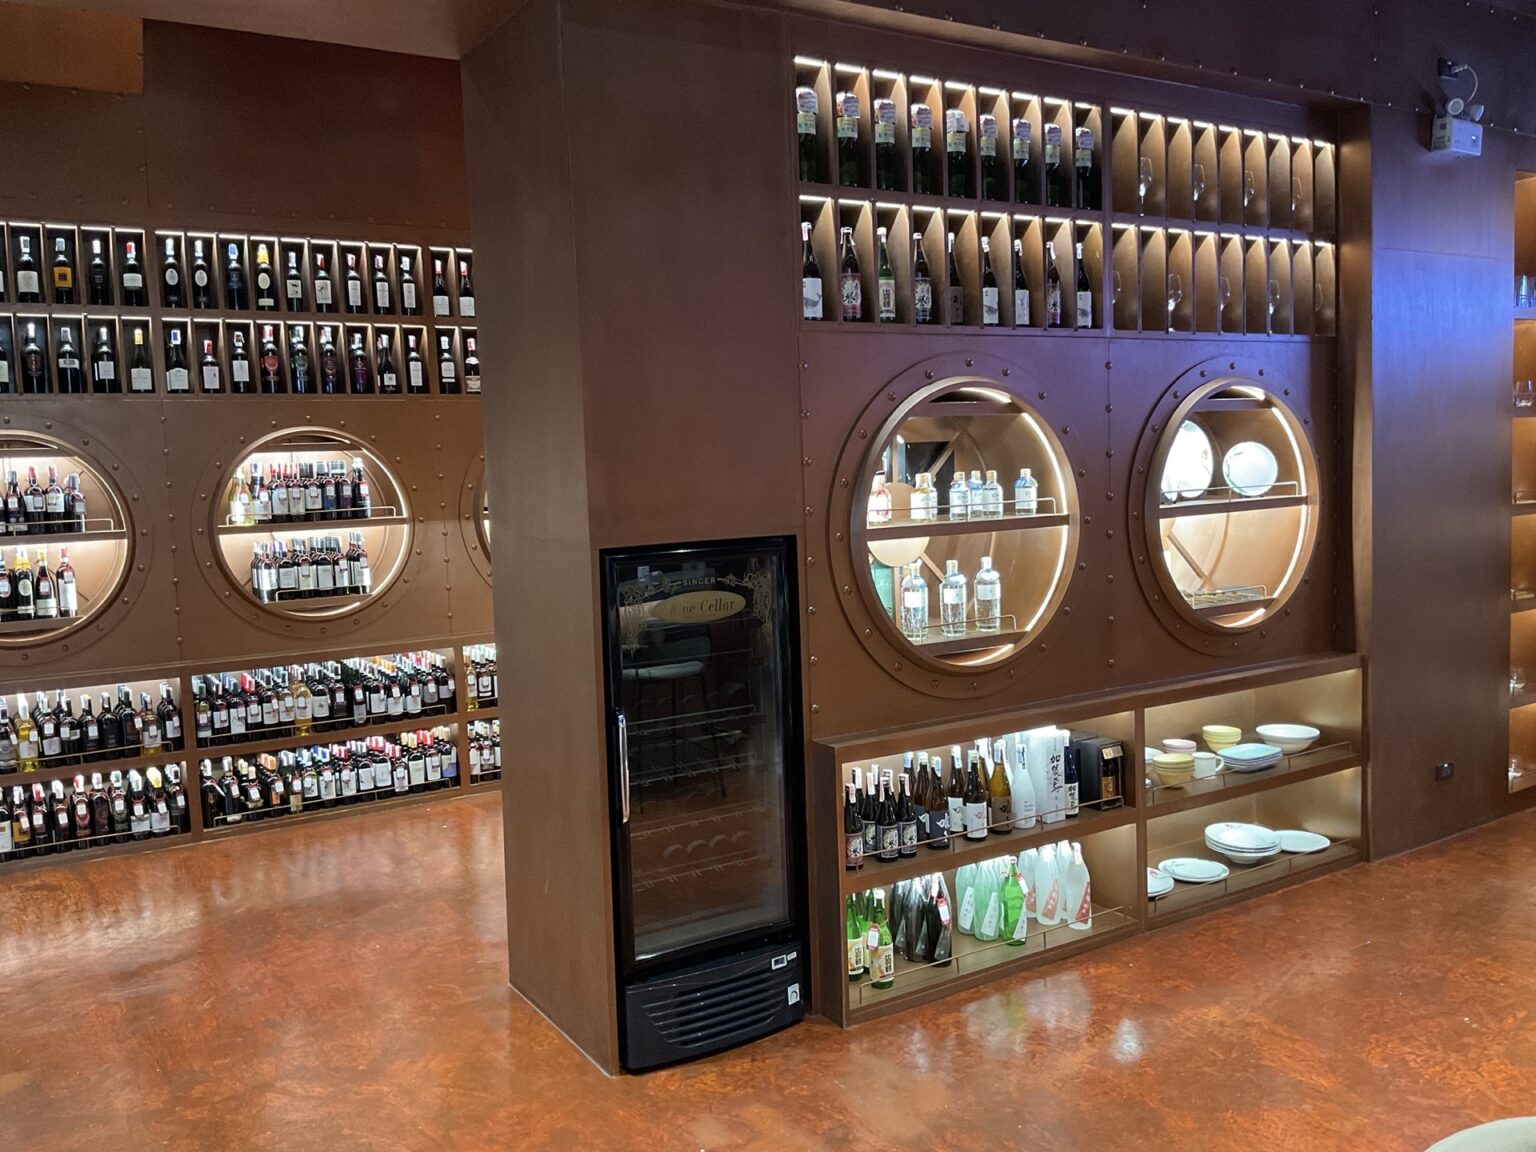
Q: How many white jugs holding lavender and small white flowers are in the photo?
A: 0